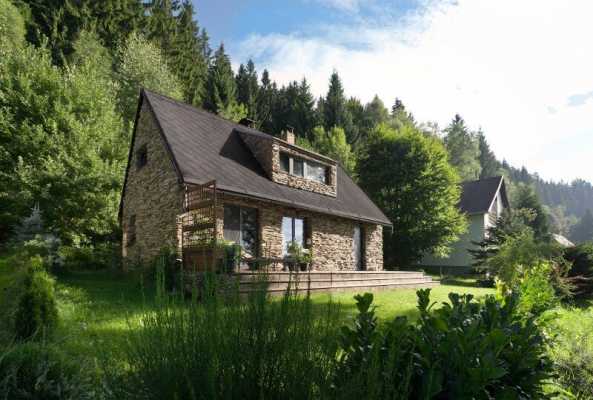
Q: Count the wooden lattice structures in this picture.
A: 1